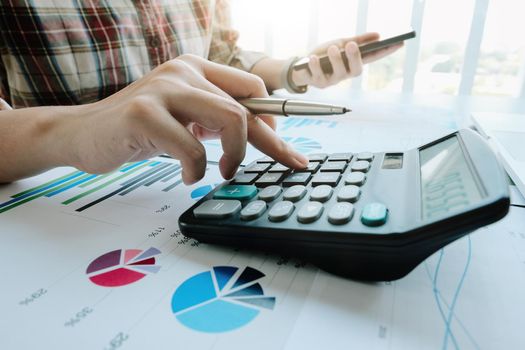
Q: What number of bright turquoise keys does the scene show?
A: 2